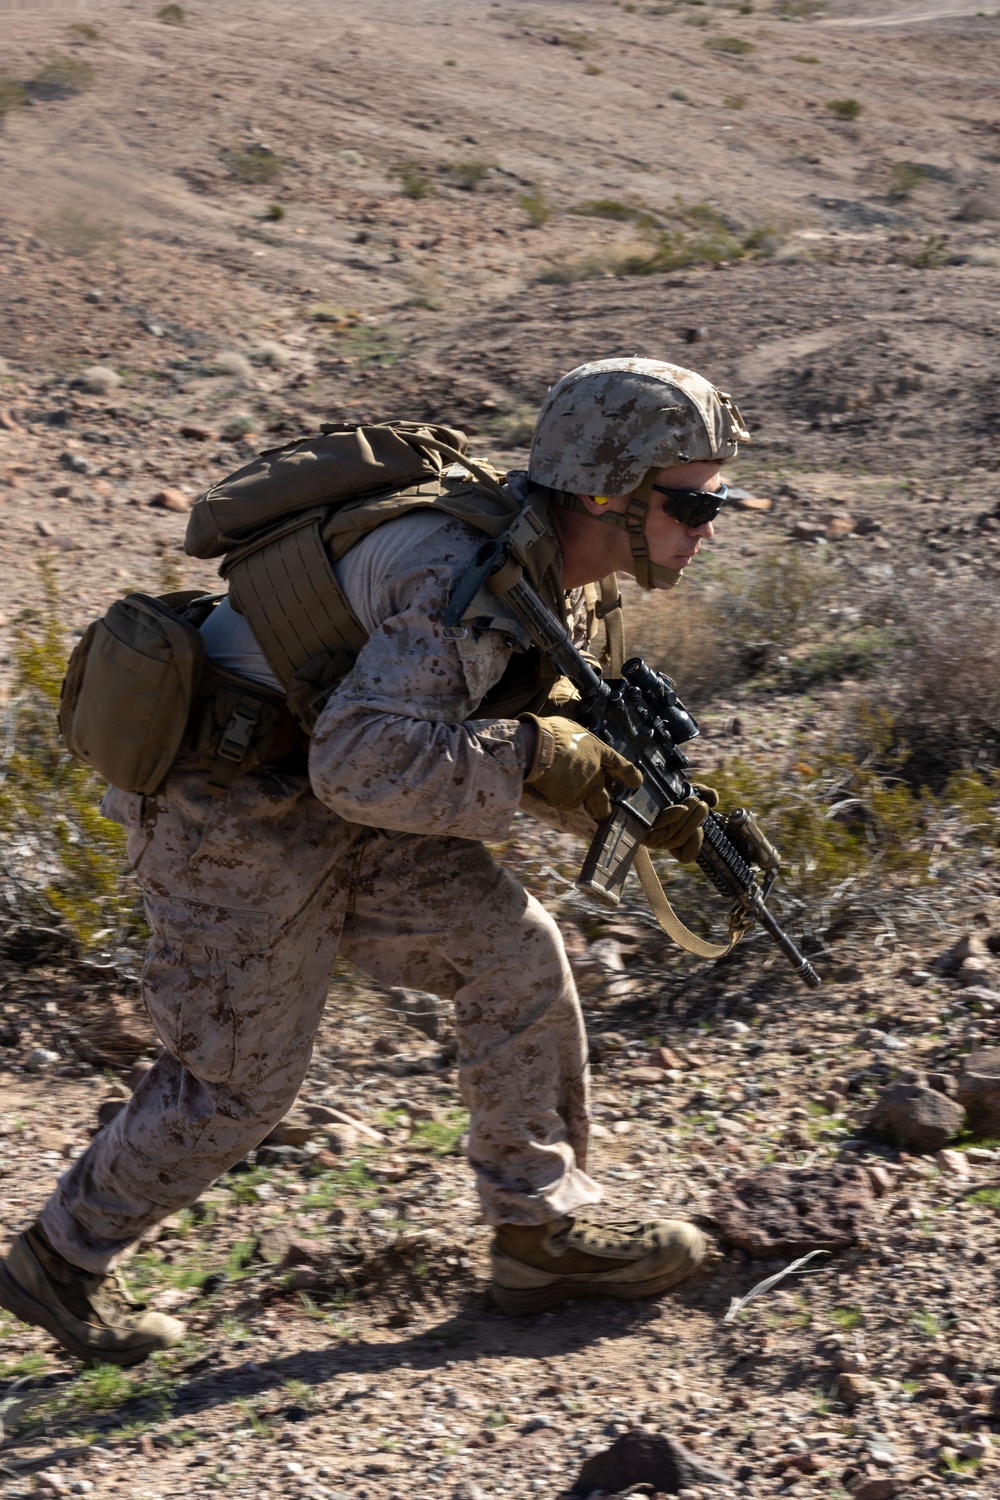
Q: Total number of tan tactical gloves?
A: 2